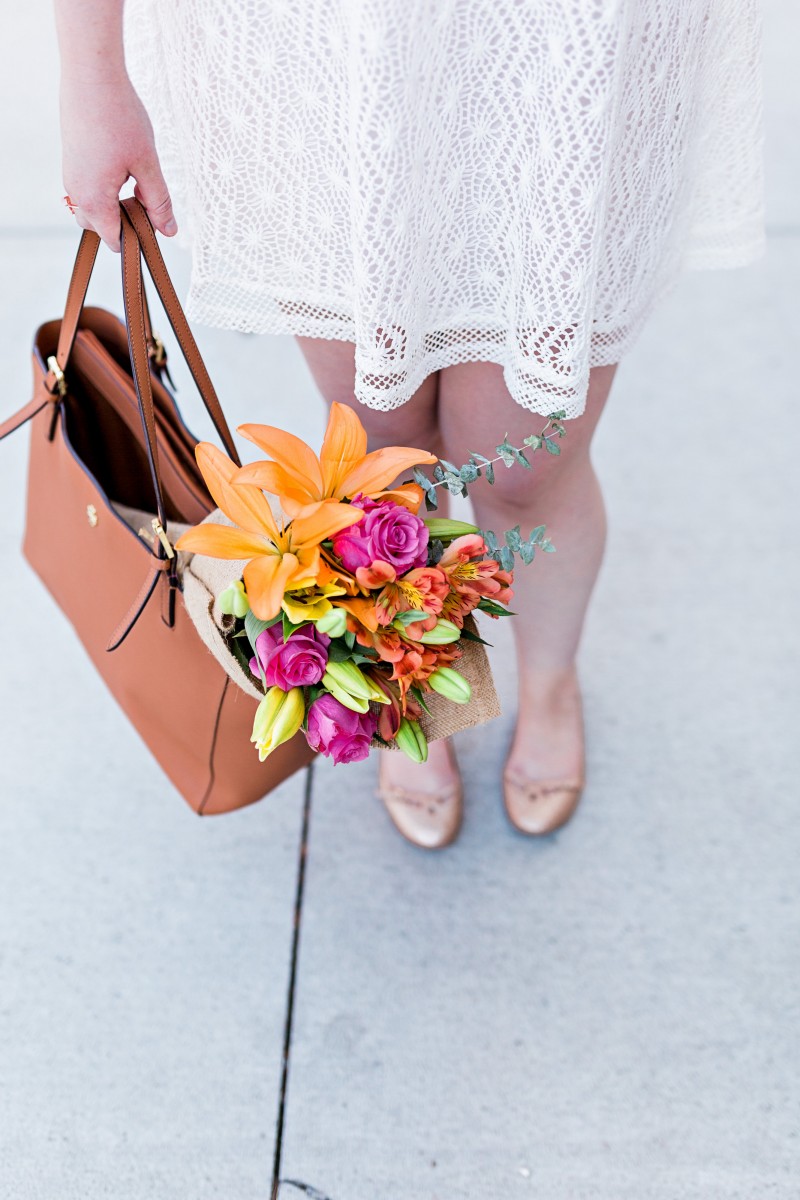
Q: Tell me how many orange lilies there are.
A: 2